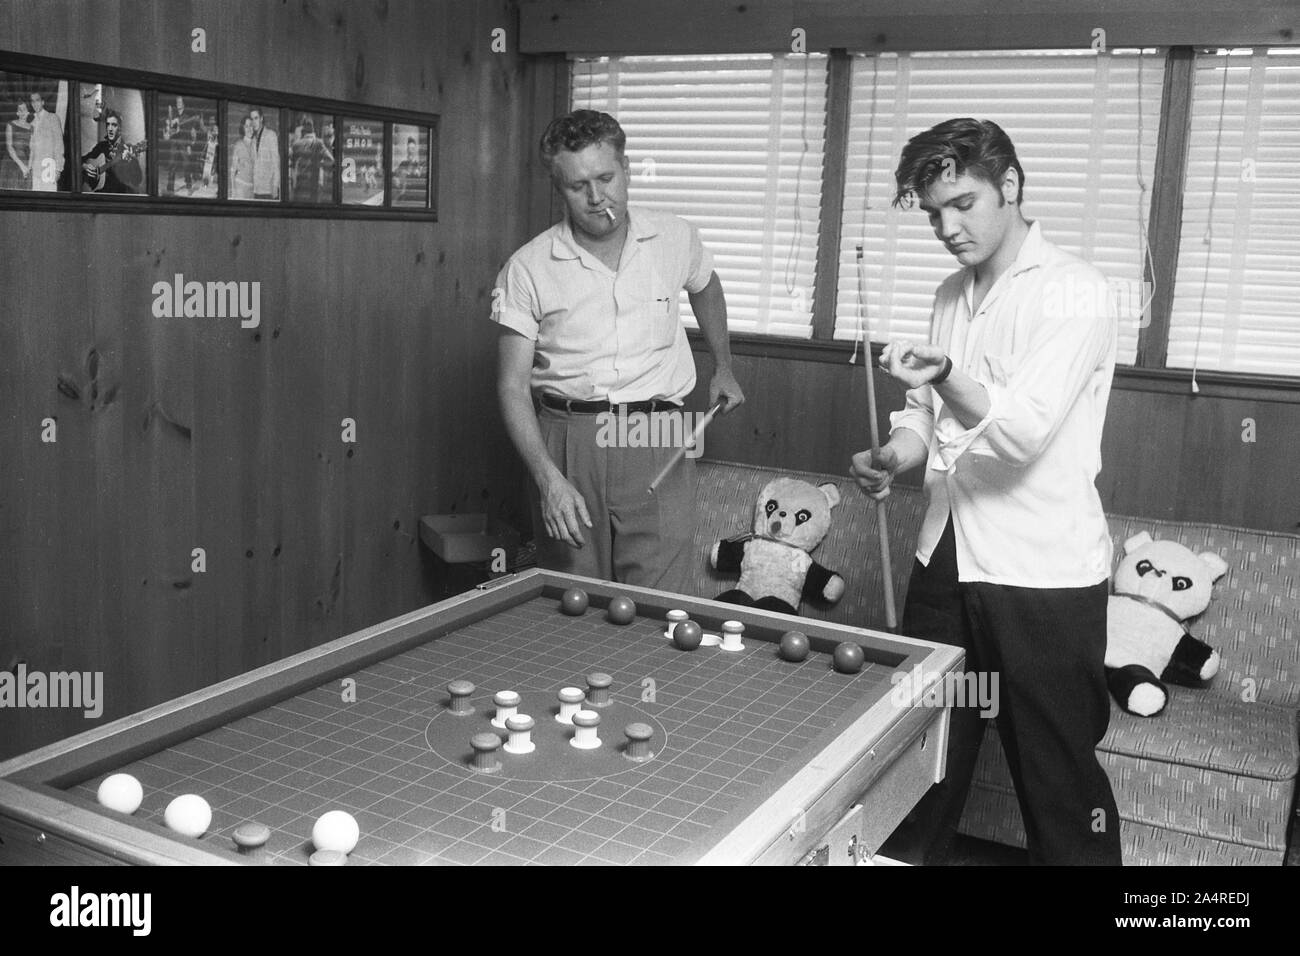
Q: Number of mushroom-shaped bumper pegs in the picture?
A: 12